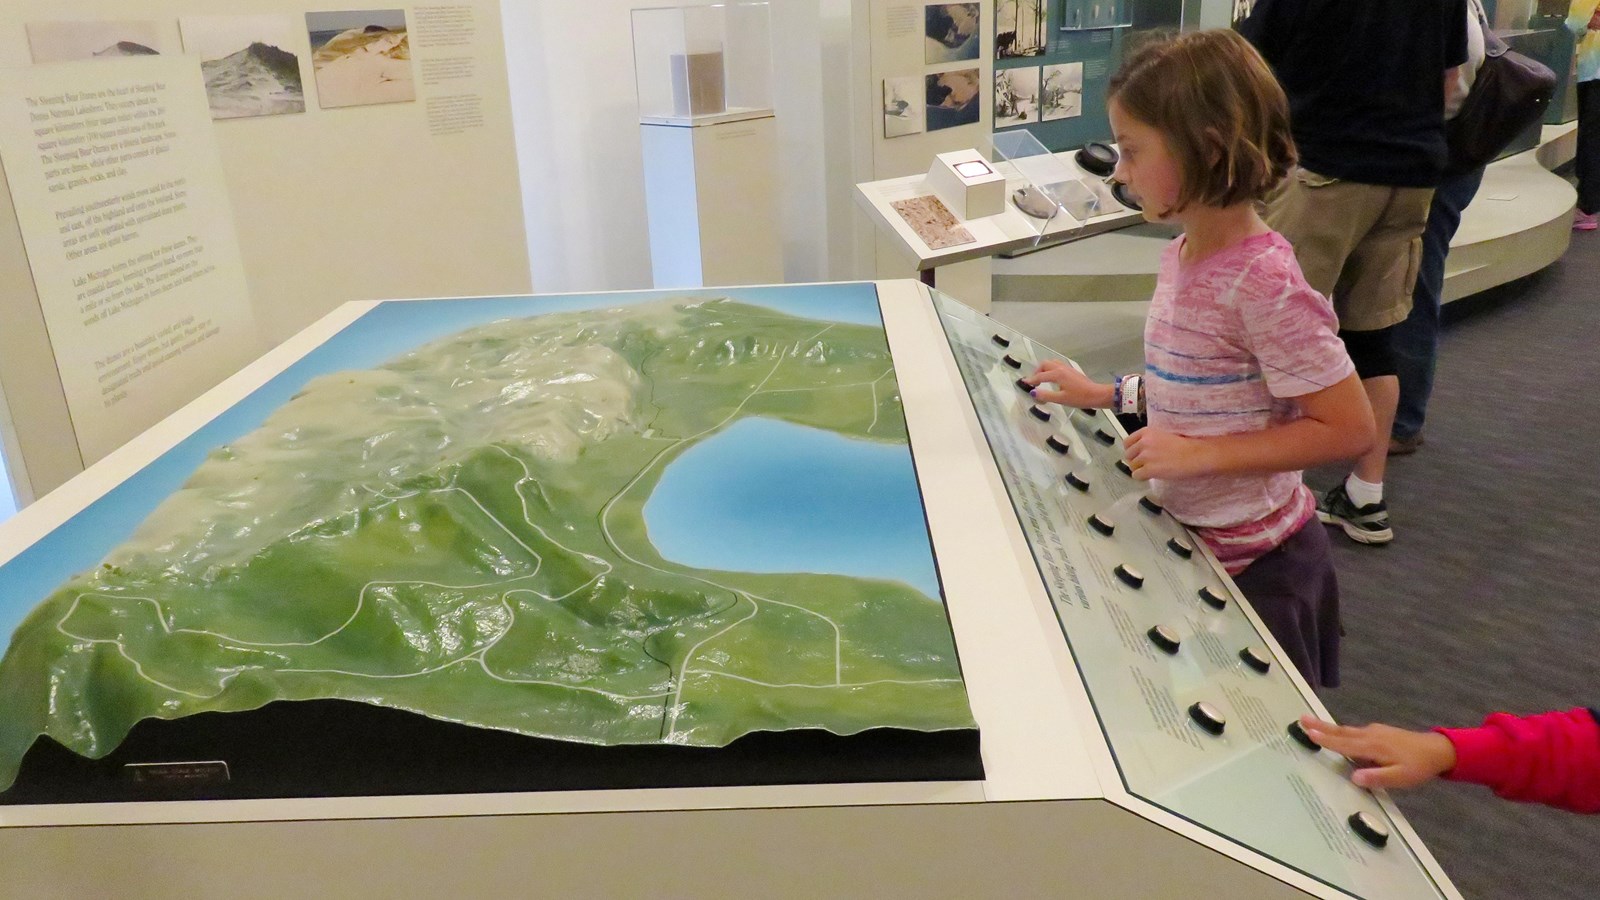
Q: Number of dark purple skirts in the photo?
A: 1